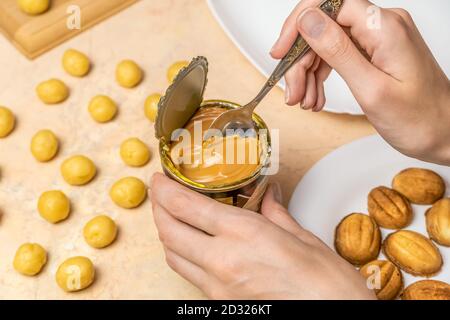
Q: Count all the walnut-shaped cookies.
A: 7